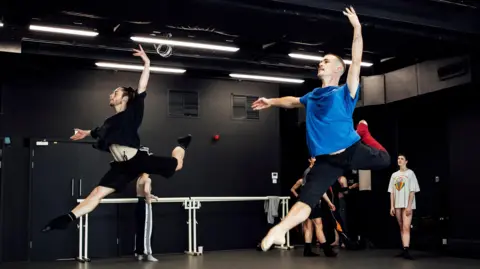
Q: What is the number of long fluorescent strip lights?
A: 5